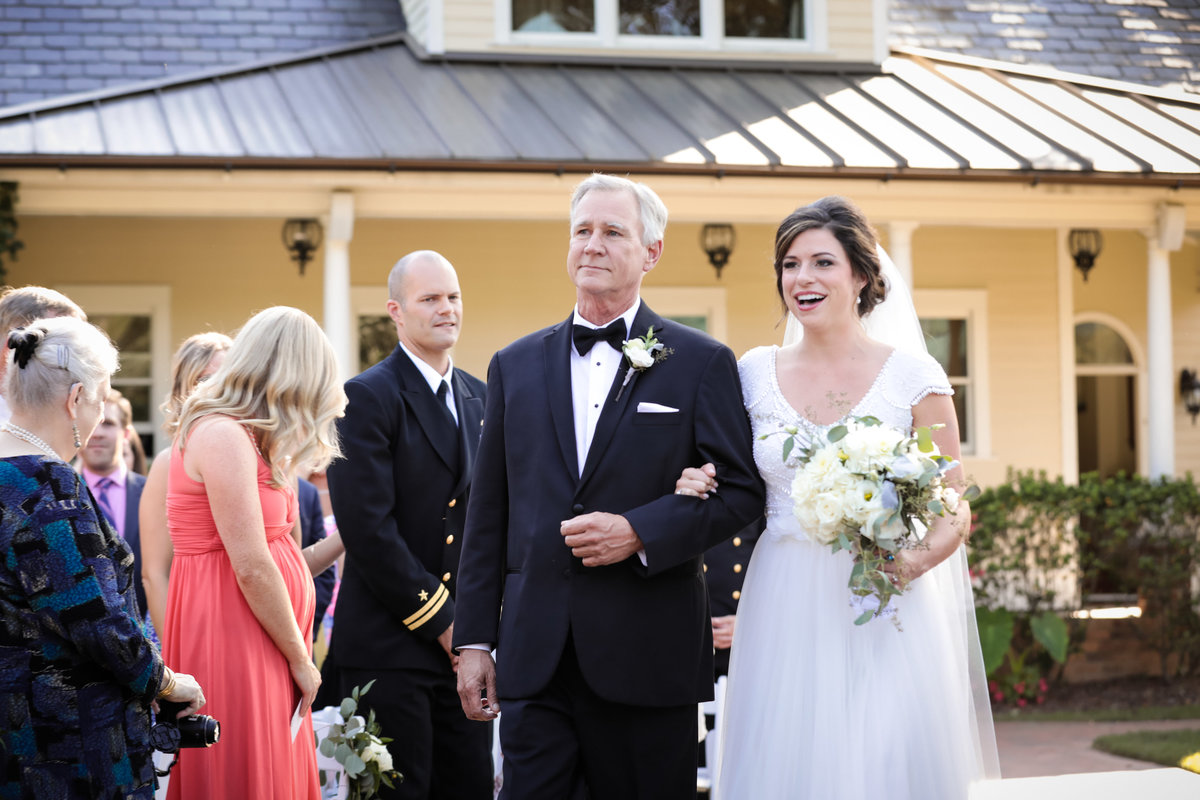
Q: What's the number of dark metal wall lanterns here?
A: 4